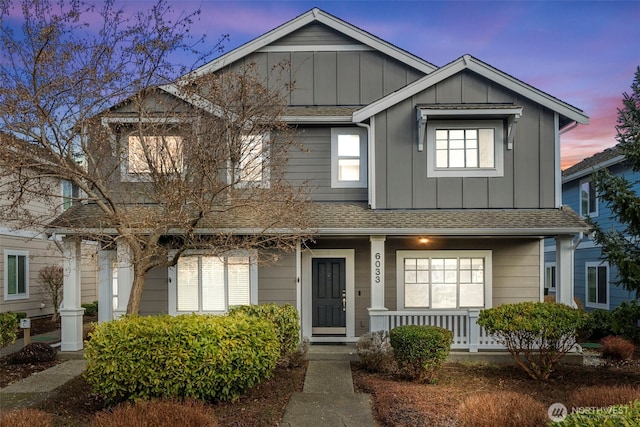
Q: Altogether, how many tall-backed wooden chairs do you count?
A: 0